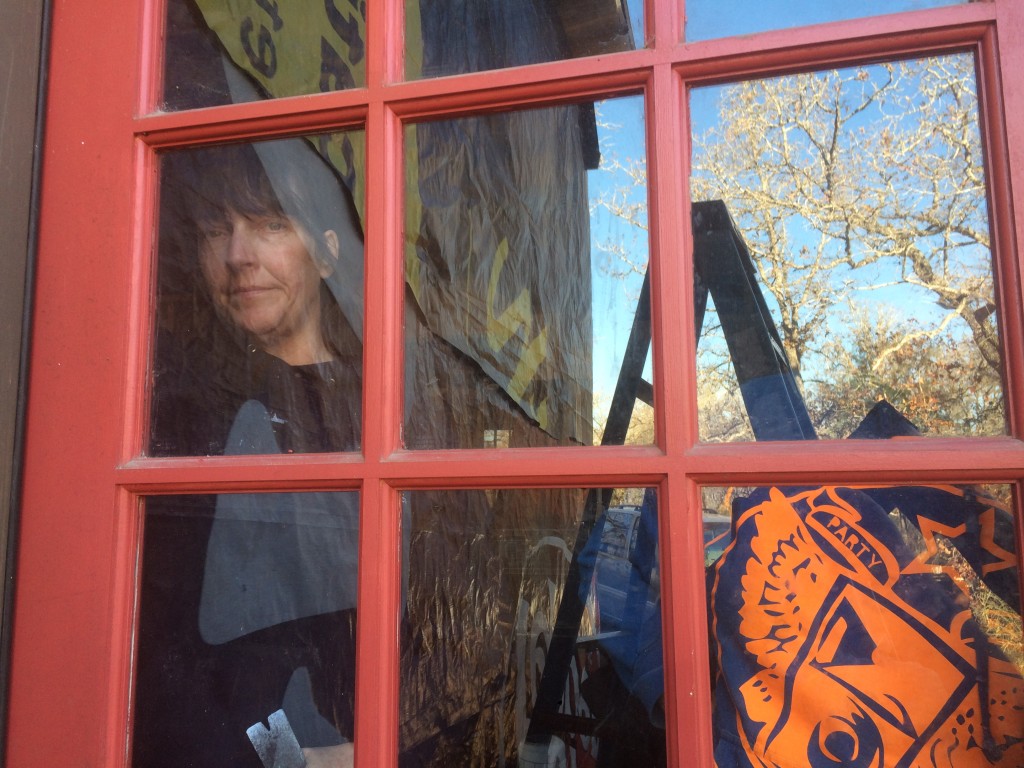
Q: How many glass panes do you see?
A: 9